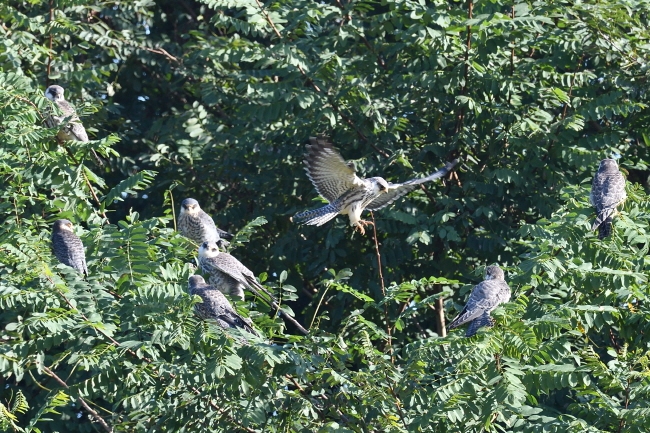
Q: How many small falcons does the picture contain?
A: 8